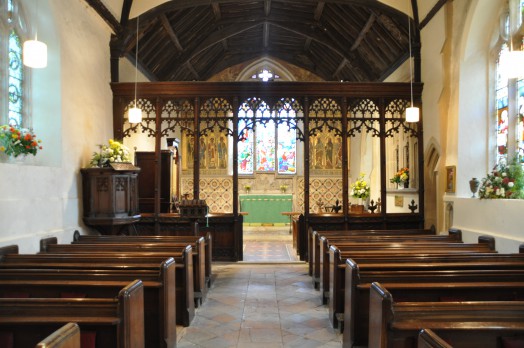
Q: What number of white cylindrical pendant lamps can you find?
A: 4